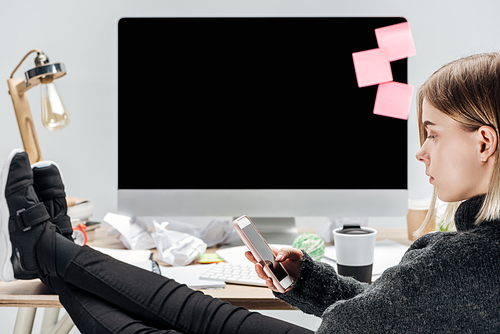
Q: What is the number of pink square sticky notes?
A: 3